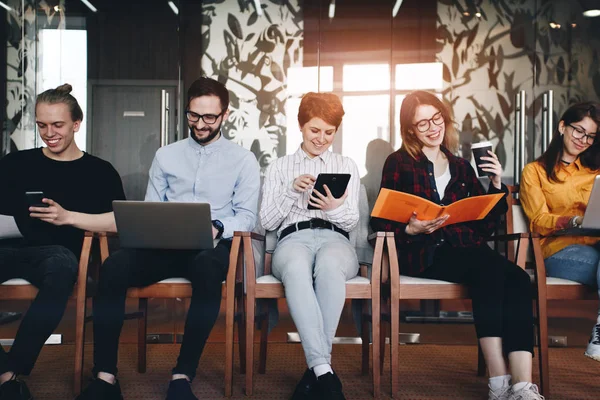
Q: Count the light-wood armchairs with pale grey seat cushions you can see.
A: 5